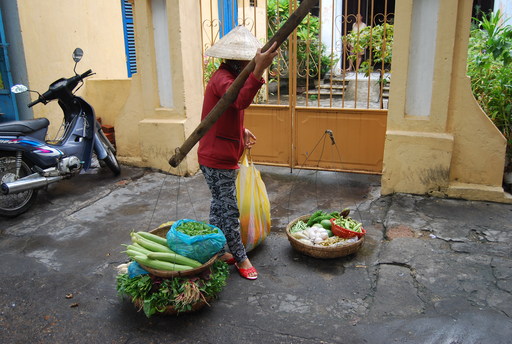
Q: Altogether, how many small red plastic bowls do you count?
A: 1